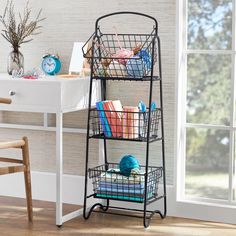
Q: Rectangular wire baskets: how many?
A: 3